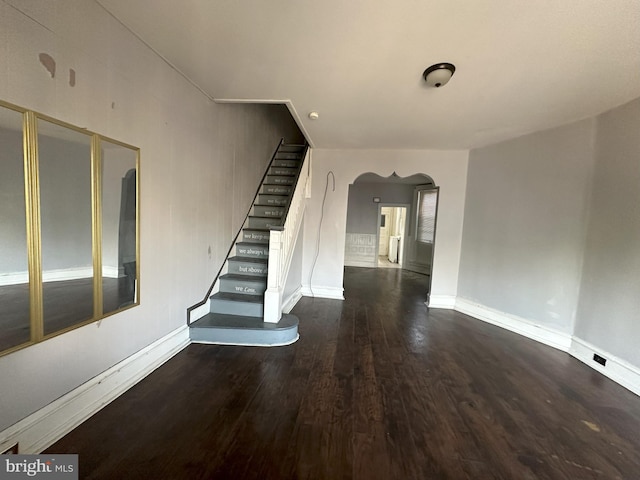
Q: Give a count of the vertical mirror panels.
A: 3